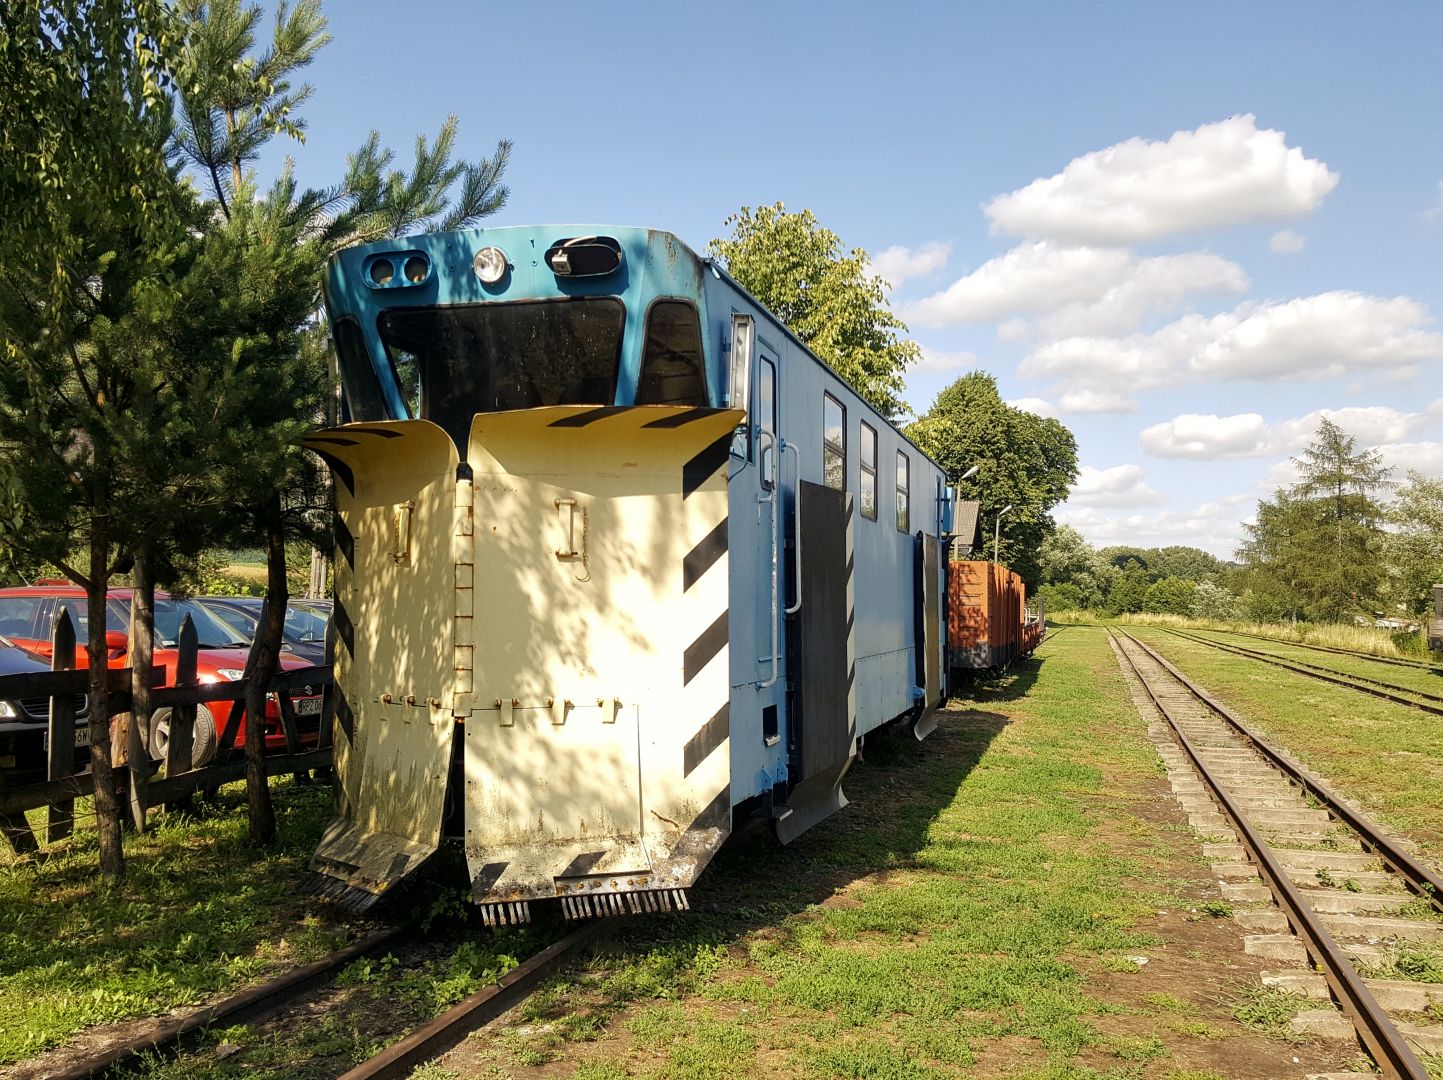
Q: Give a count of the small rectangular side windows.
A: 3